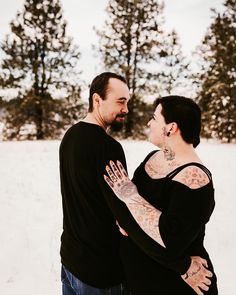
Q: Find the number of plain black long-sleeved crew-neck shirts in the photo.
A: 1